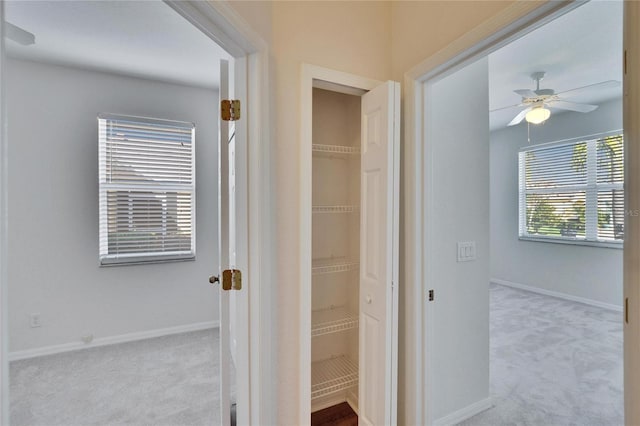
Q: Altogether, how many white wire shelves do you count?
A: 5